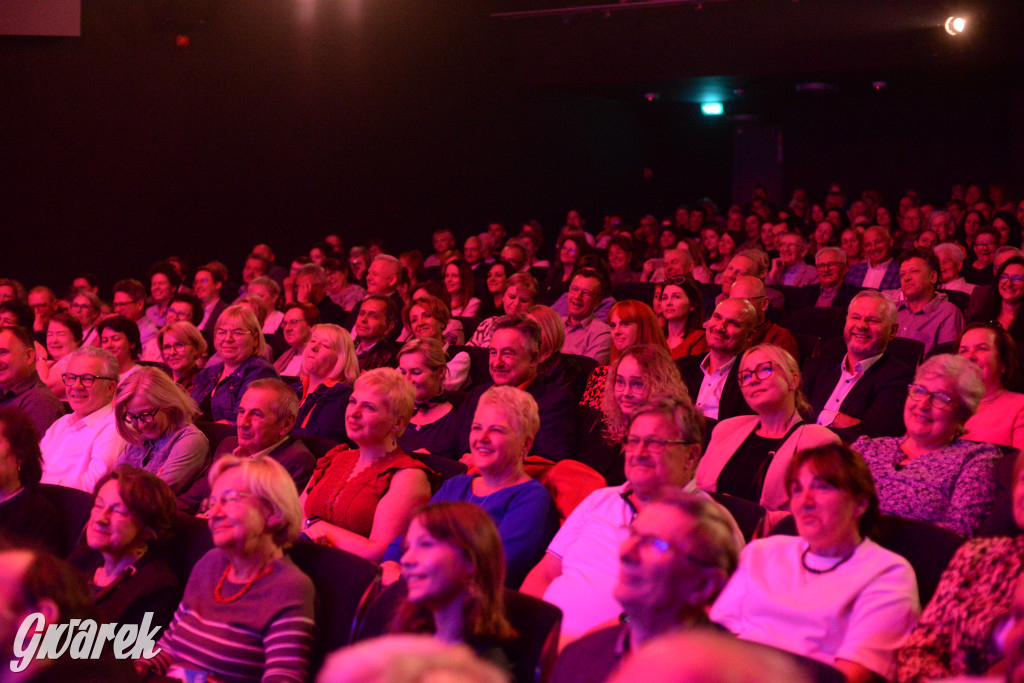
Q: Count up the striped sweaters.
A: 1